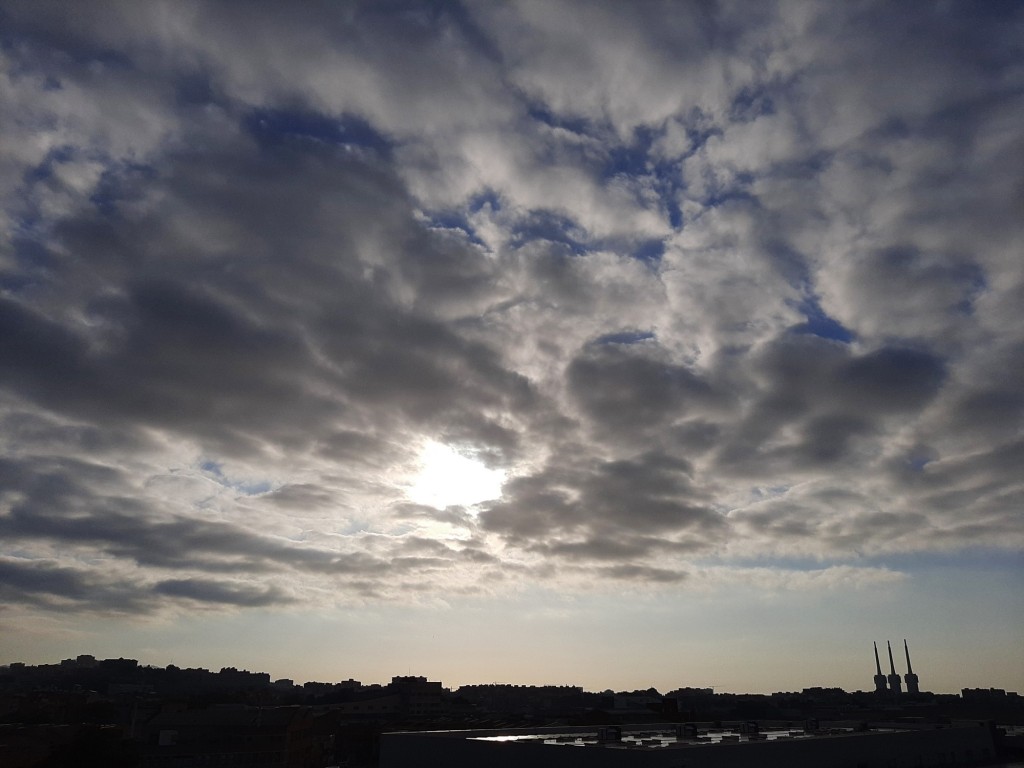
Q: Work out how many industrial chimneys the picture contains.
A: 3